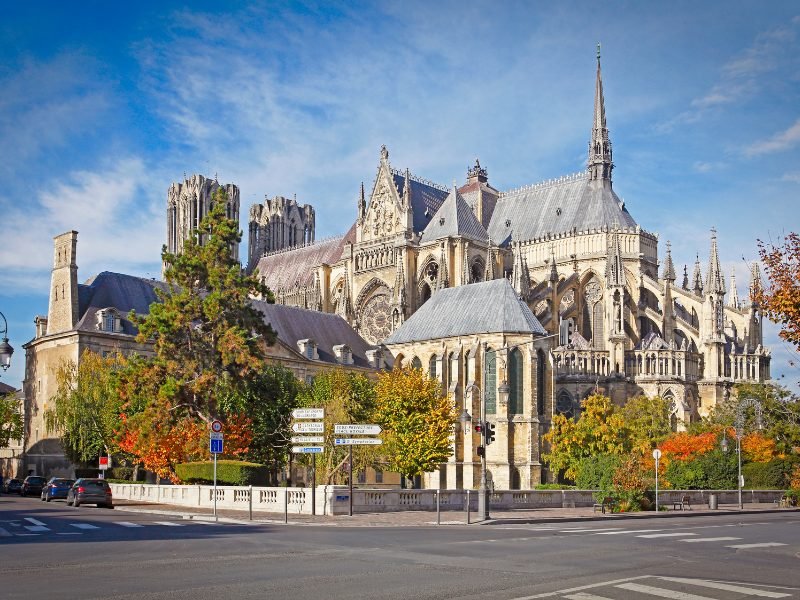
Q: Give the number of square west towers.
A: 2